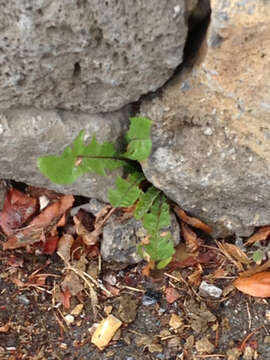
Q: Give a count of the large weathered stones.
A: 3